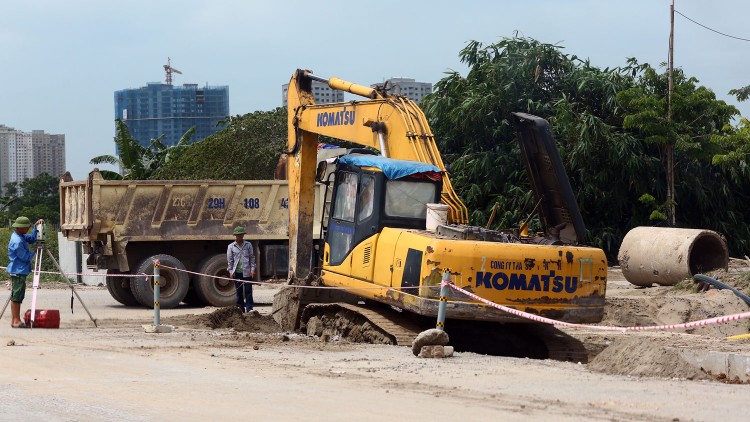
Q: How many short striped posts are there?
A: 2